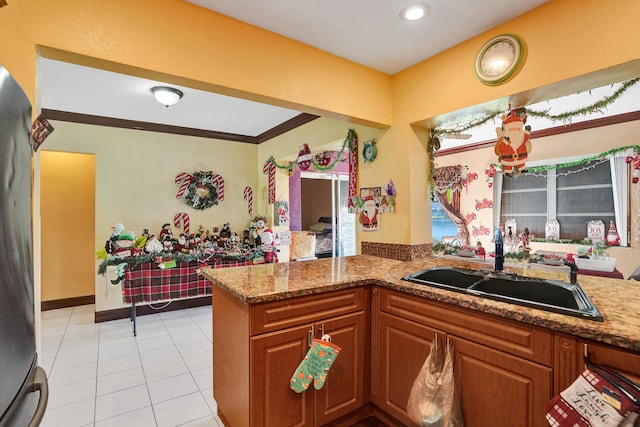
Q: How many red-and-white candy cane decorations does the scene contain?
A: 5